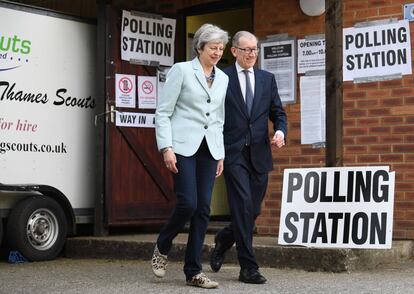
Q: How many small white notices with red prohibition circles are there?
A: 2